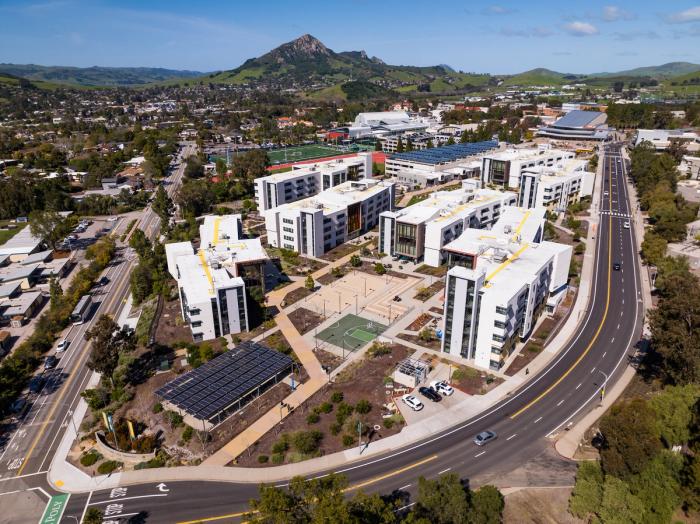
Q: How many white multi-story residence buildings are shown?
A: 7